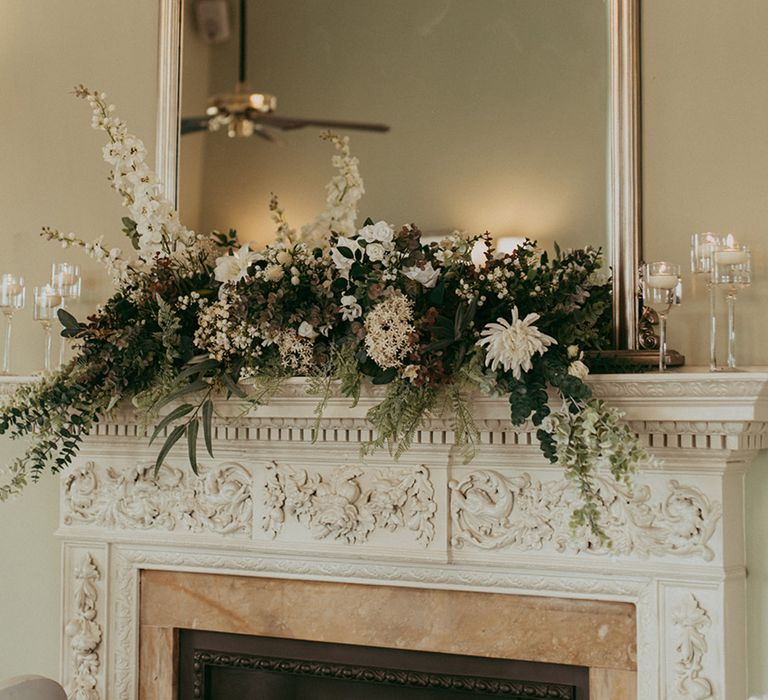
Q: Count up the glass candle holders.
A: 6